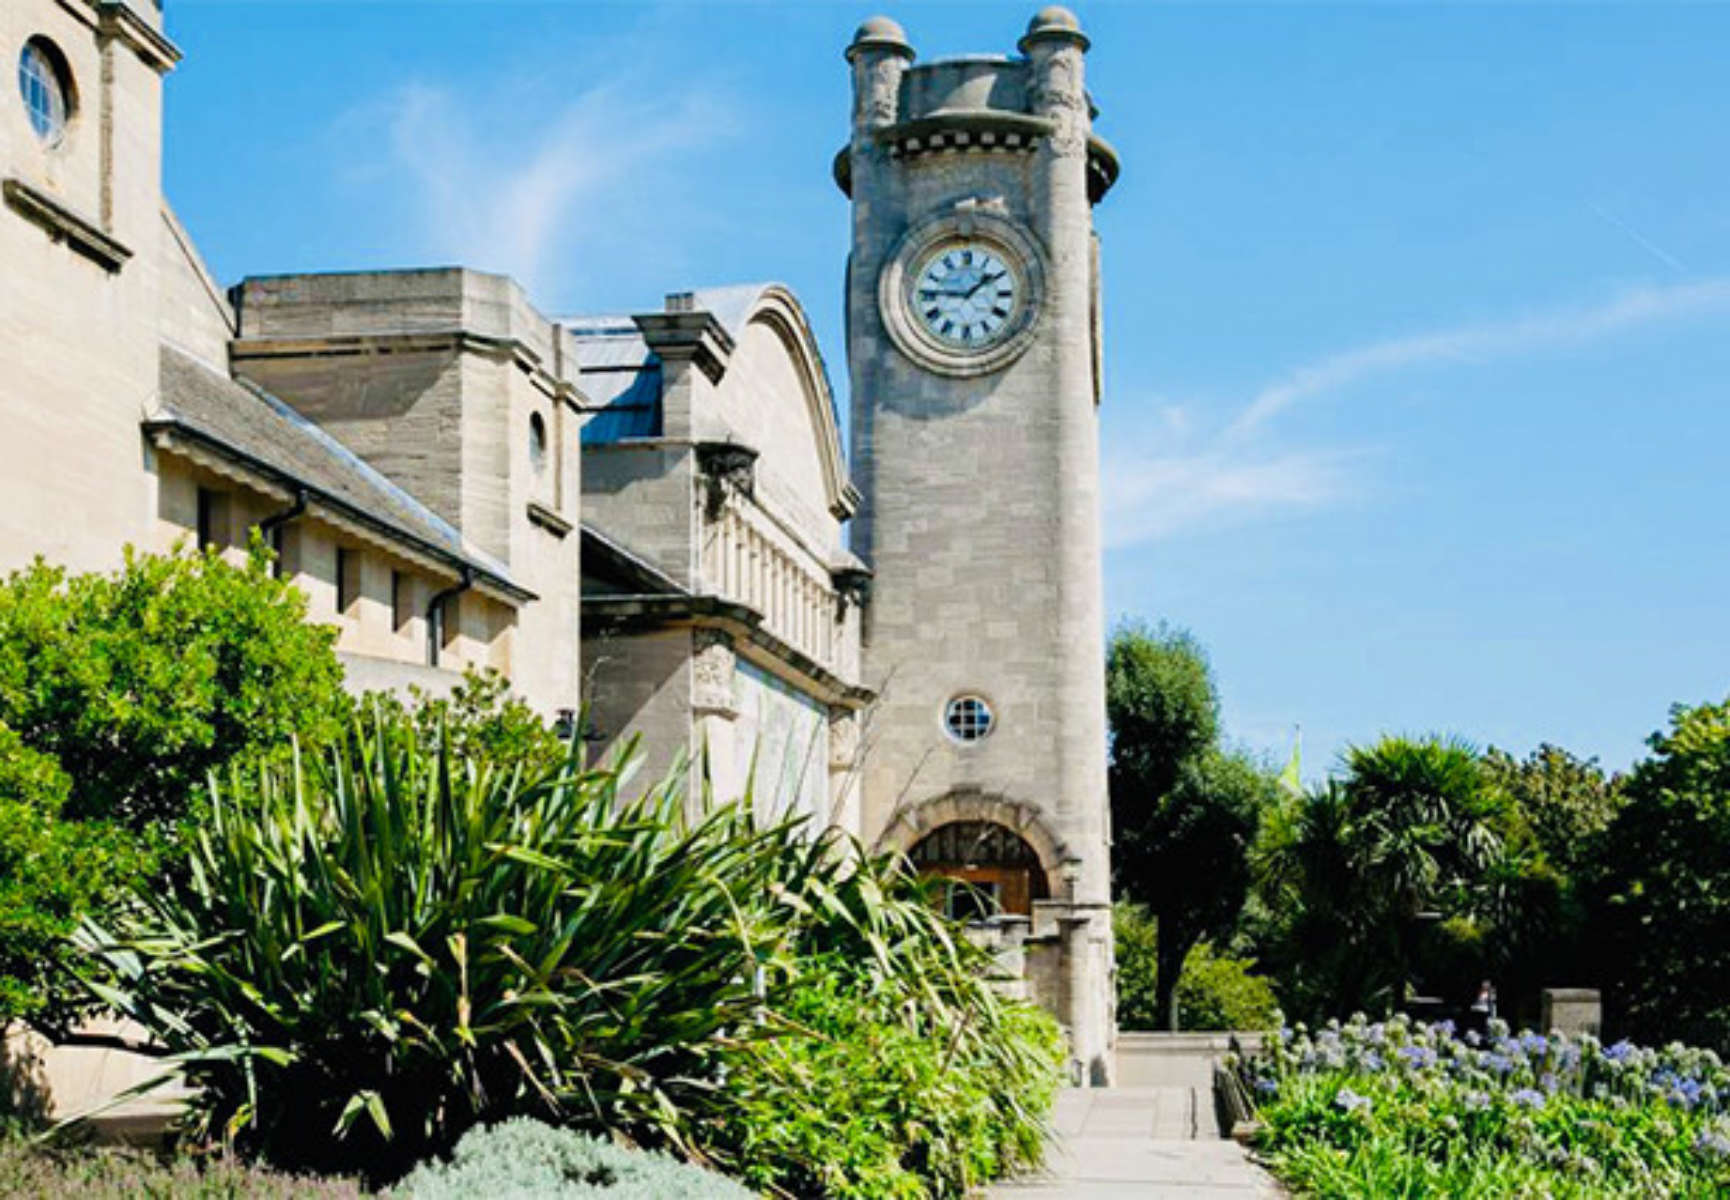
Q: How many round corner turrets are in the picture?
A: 2